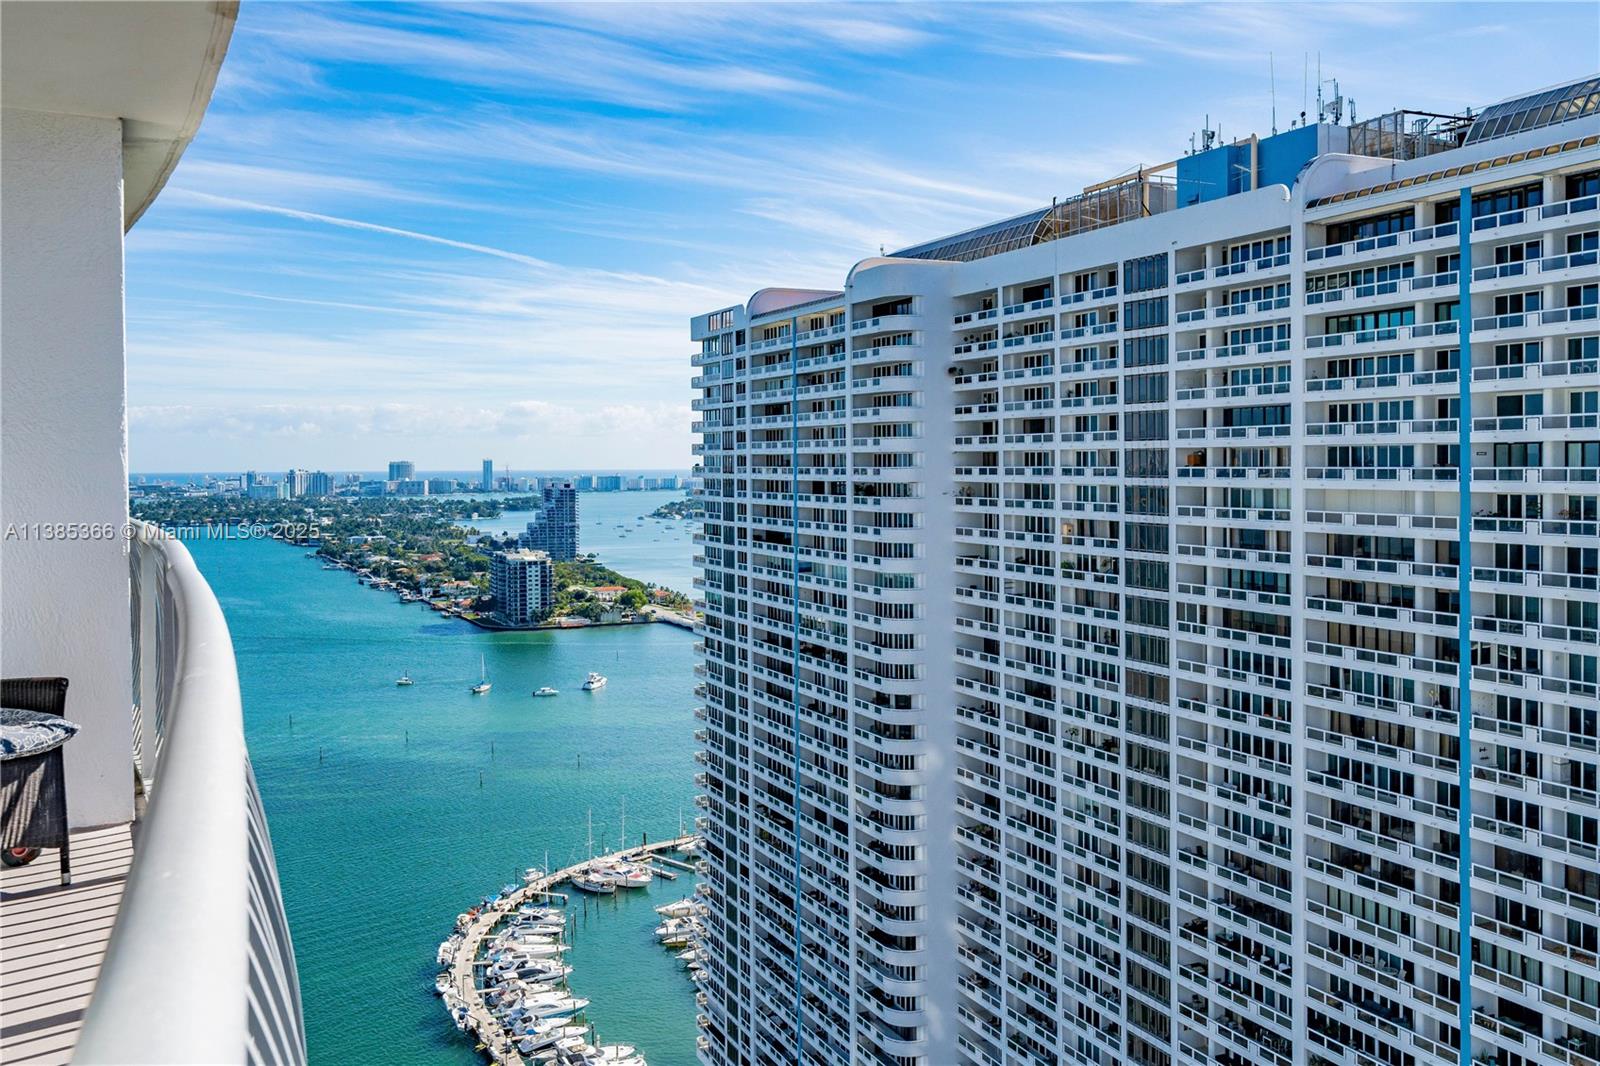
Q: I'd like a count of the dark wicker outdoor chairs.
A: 1